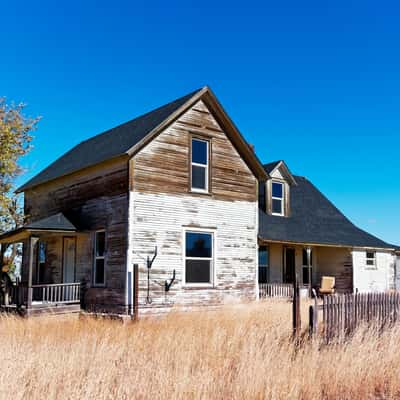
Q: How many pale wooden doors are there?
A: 1